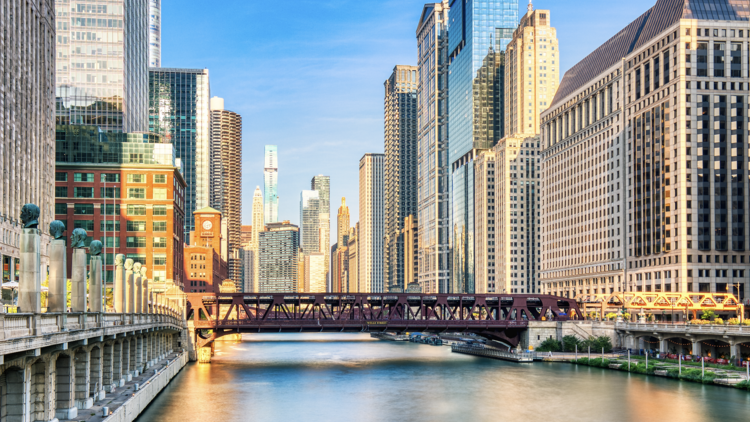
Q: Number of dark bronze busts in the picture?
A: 4